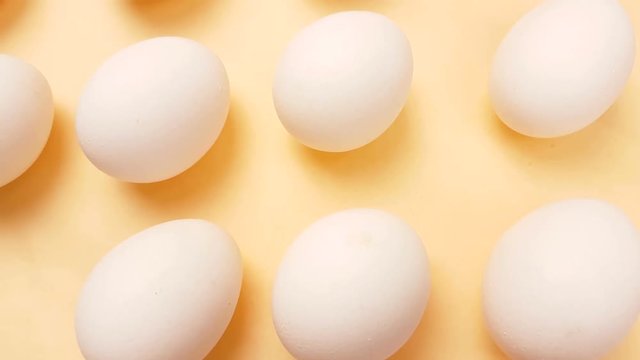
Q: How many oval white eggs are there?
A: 7